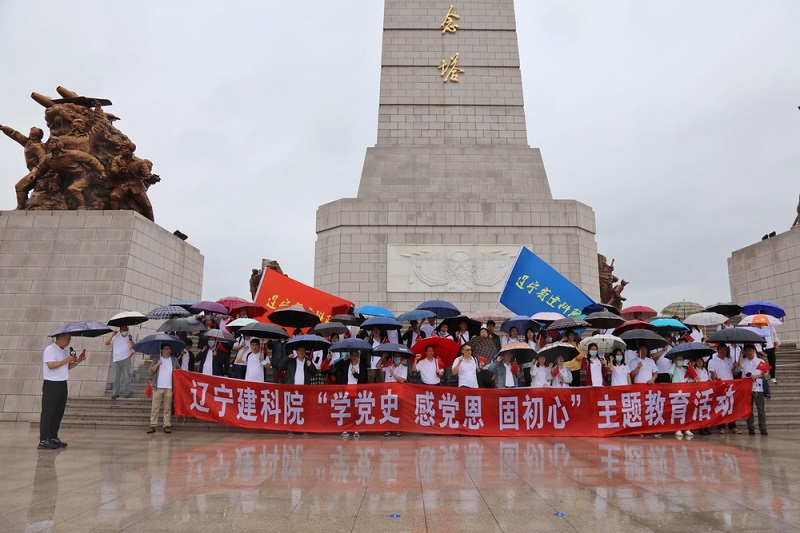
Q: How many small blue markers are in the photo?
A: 2